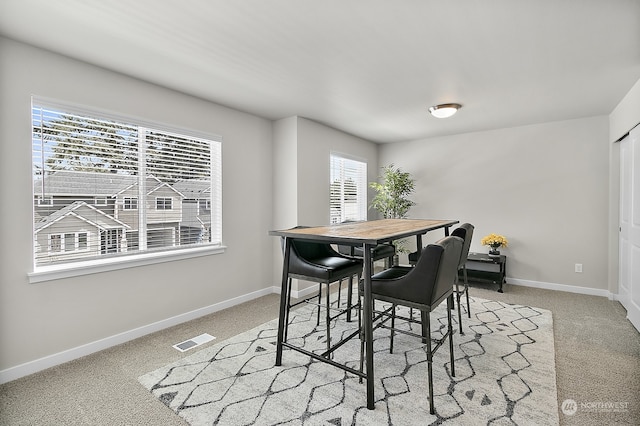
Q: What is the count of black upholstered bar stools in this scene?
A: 4